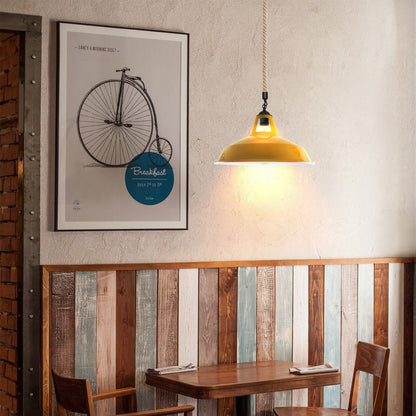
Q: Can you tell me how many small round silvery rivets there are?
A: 11